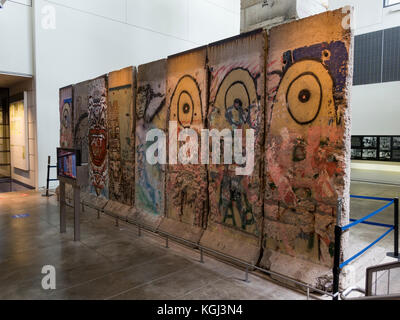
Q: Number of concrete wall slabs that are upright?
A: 8